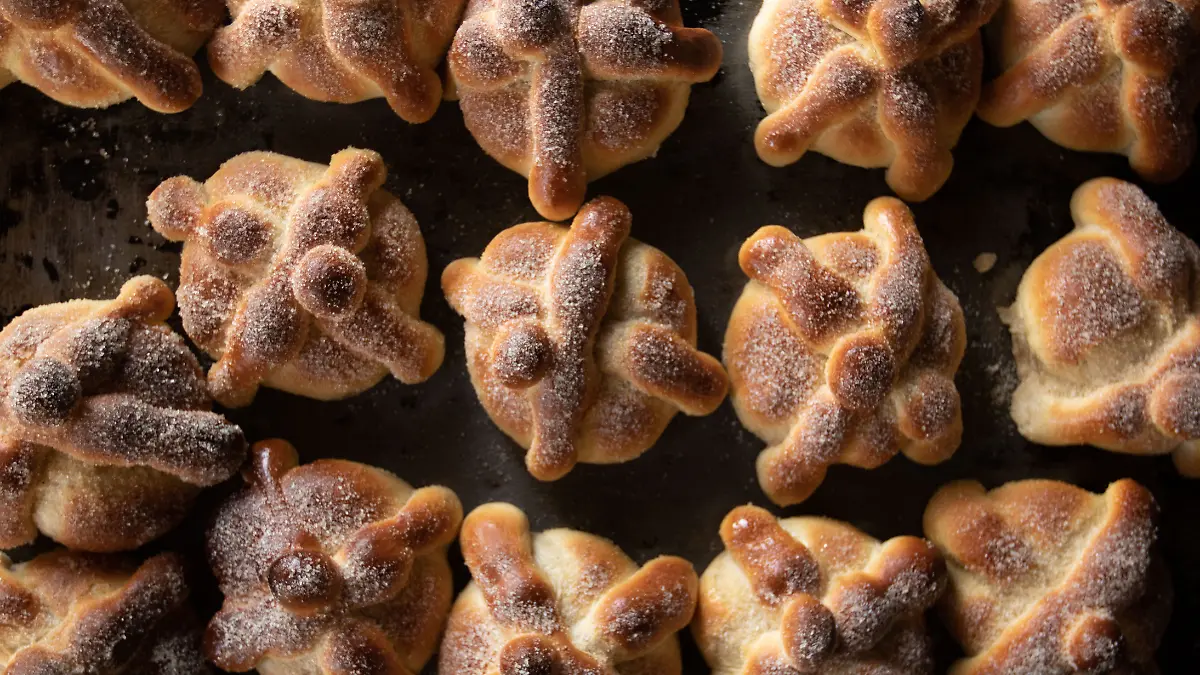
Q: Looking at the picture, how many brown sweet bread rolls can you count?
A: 15